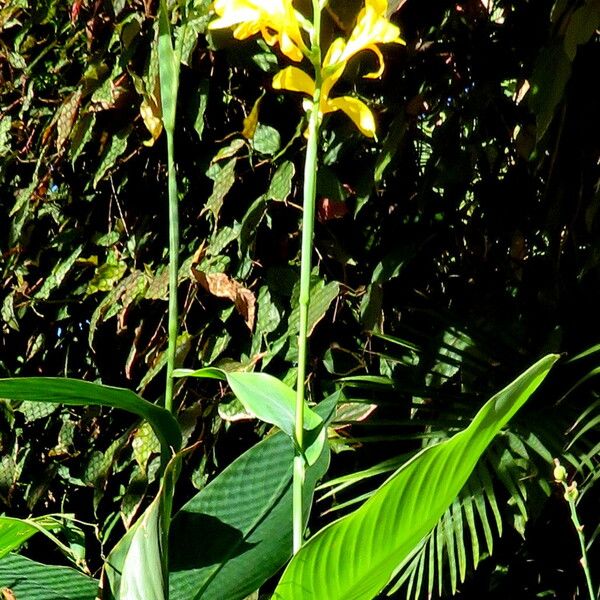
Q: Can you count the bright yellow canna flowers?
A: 3